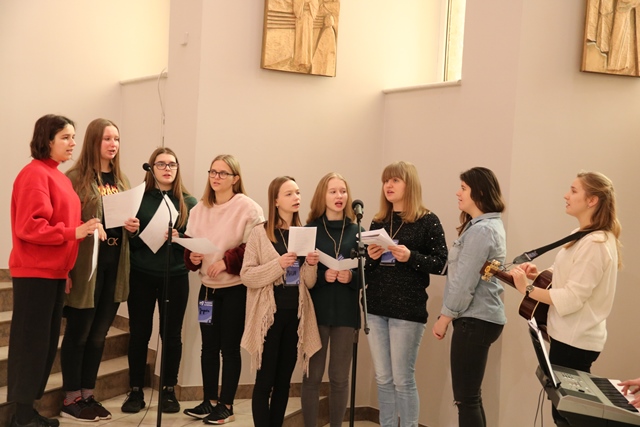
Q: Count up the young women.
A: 9